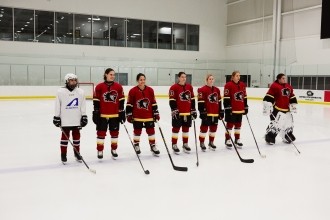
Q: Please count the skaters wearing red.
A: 6